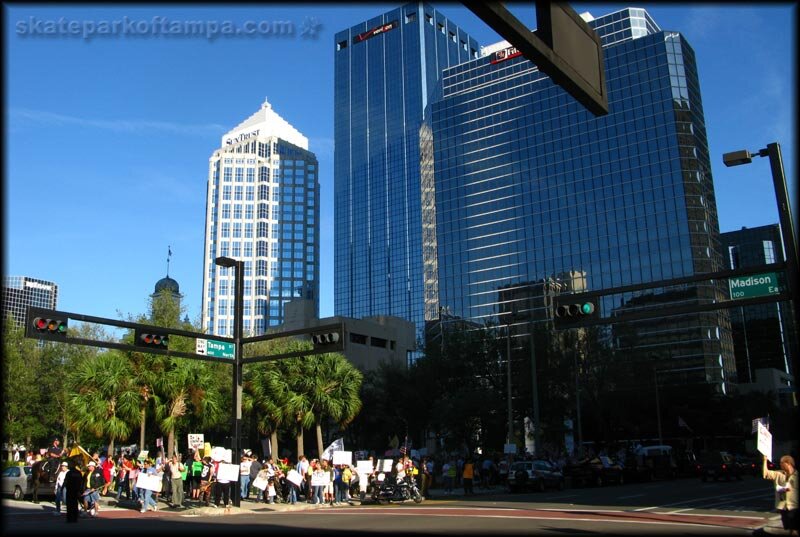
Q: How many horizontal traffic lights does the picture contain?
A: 4